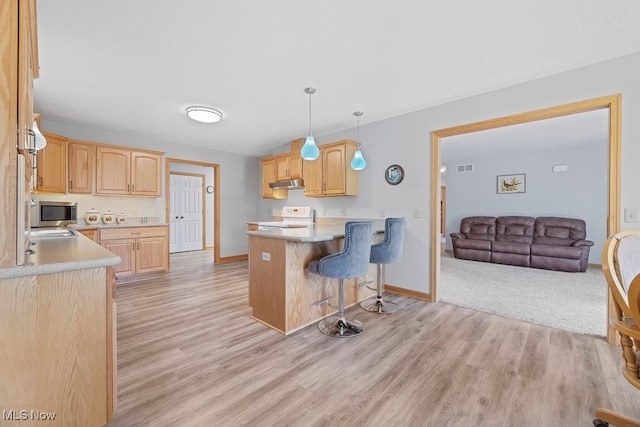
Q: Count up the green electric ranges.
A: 0